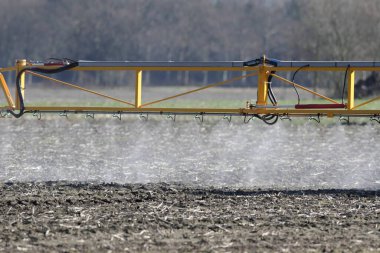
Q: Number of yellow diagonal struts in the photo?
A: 5